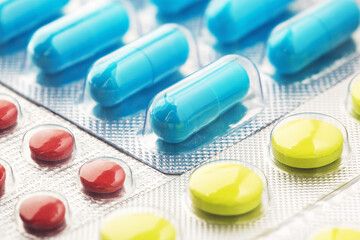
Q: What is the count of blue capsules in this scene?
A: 7